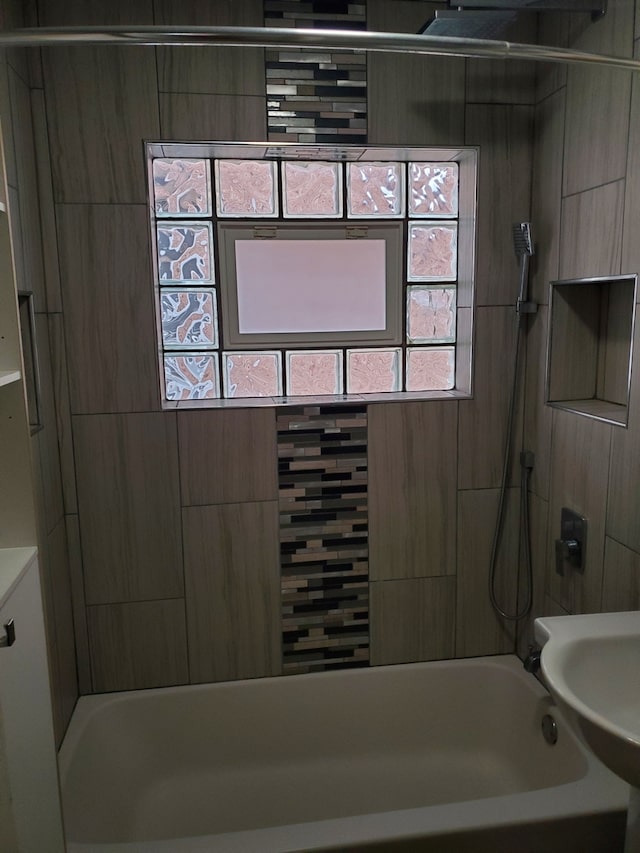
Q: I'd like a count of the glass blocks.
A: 14